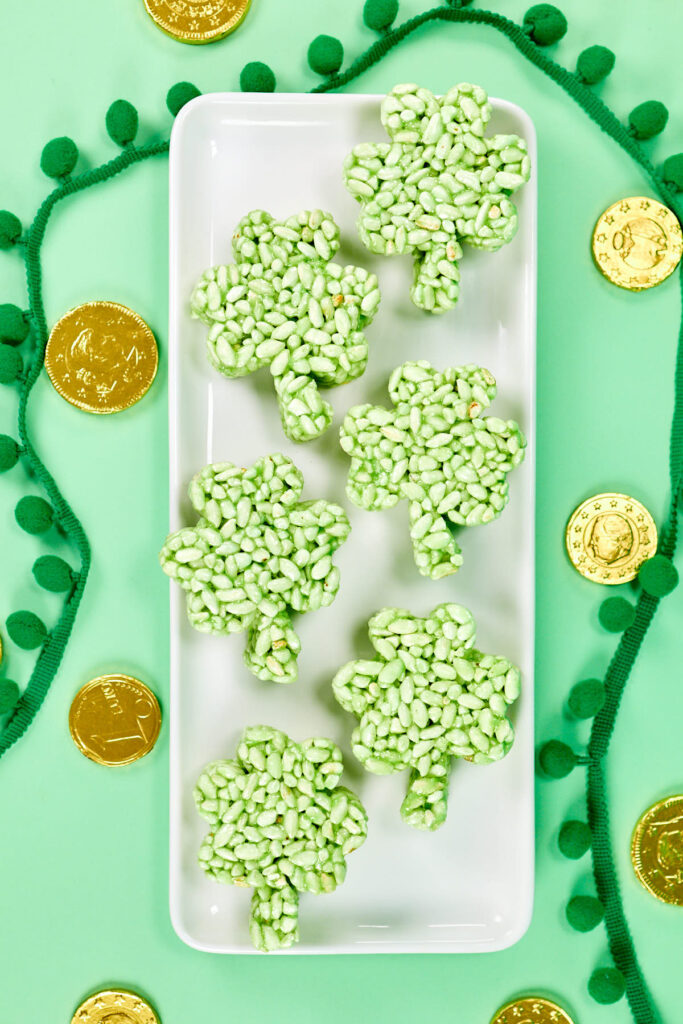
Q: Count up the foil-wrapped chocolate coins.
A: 8